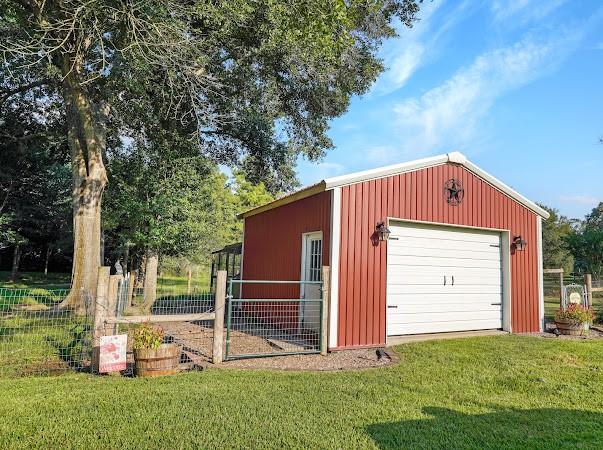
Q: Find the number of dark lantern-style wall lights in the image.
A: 2